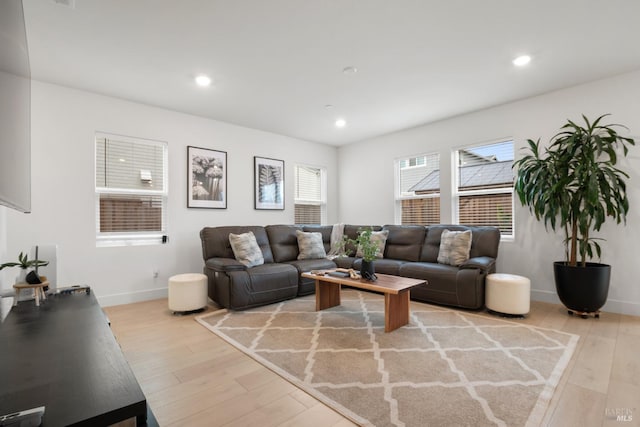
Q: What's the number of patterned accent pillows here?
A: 4